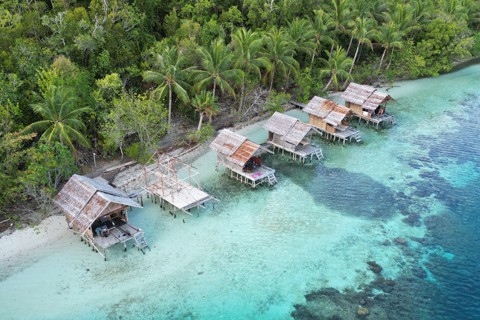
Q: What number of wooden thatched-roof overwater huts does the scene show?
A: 5